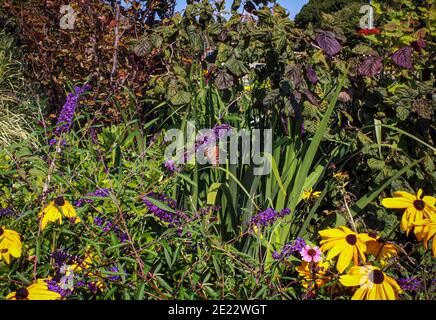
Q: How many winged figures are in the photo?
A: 1